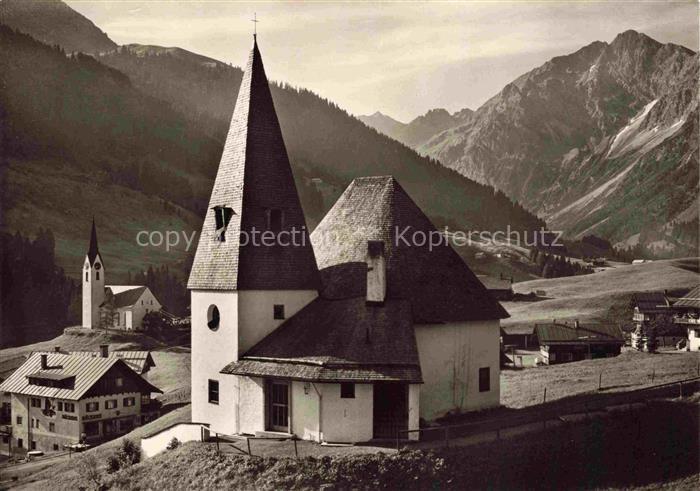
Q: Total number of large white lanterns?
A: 0